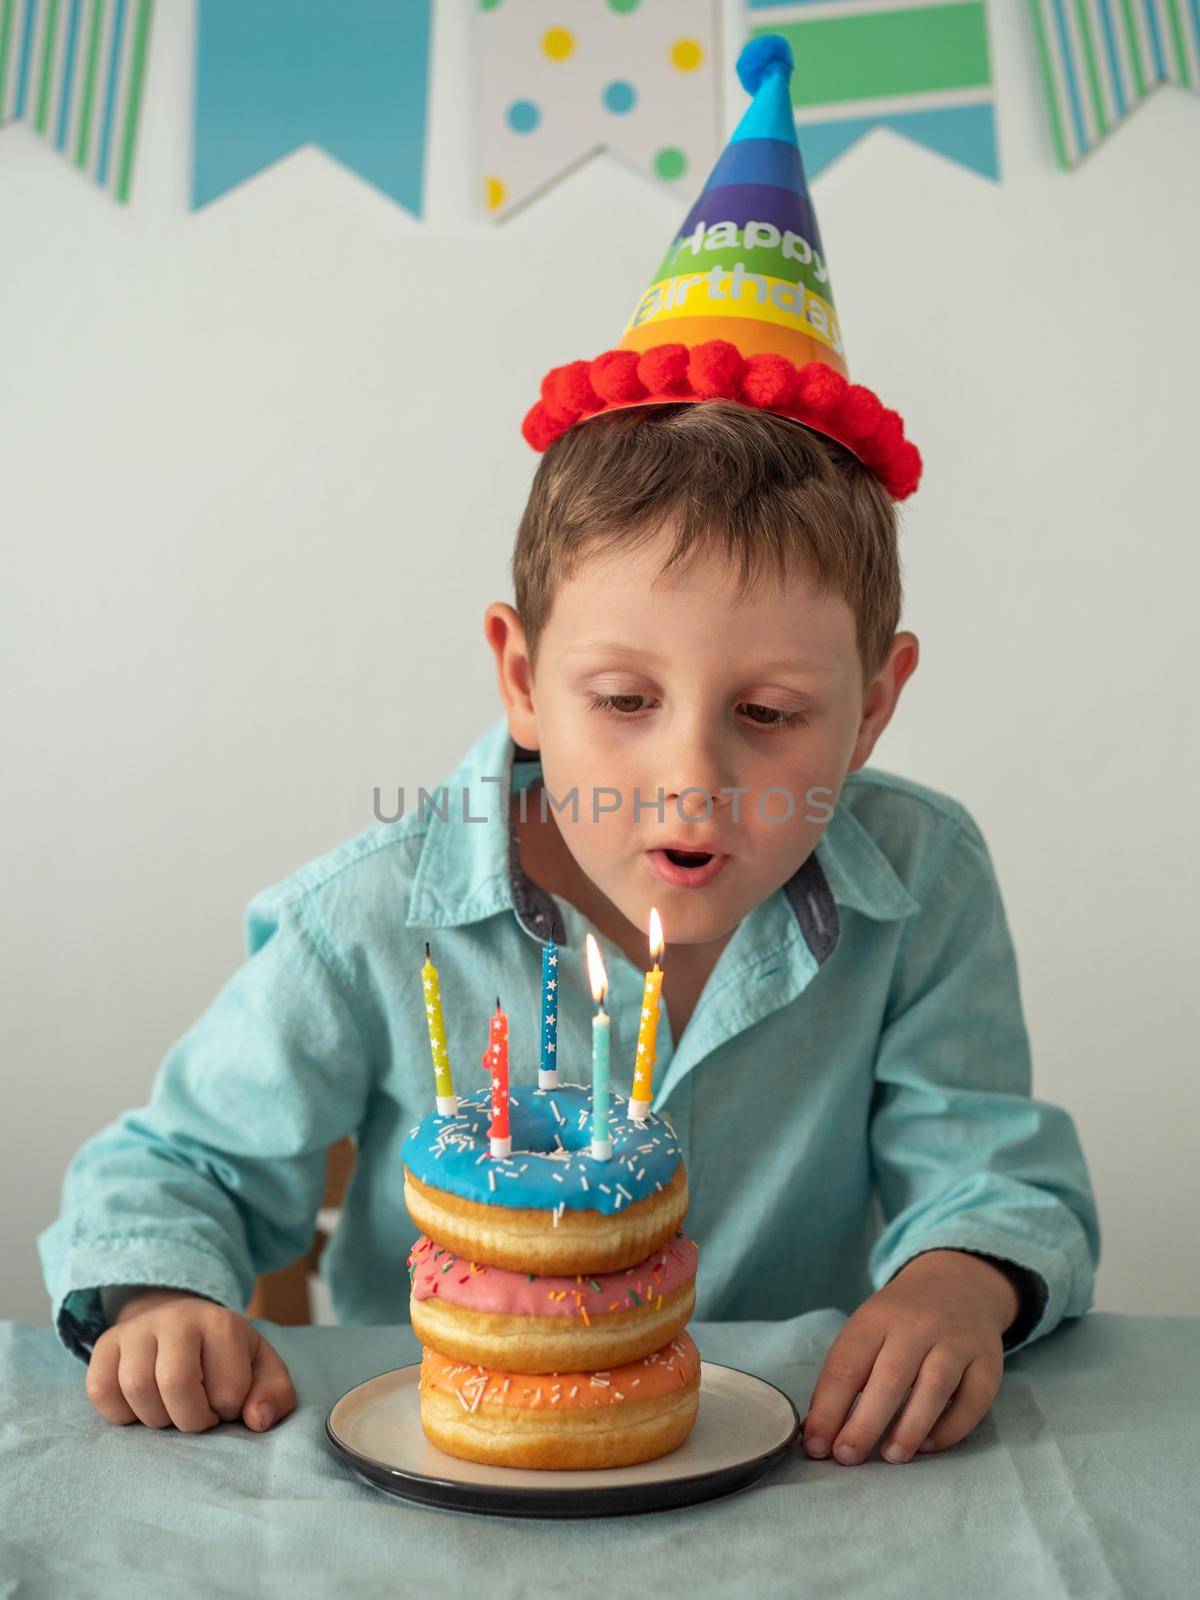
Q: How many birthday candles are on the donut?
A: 5